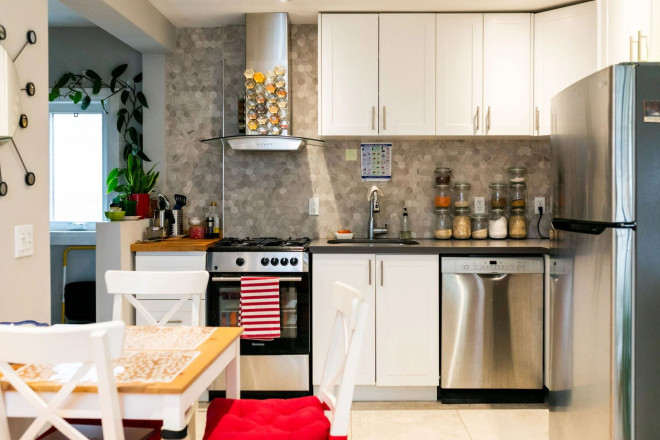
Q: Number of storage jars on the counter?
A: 11